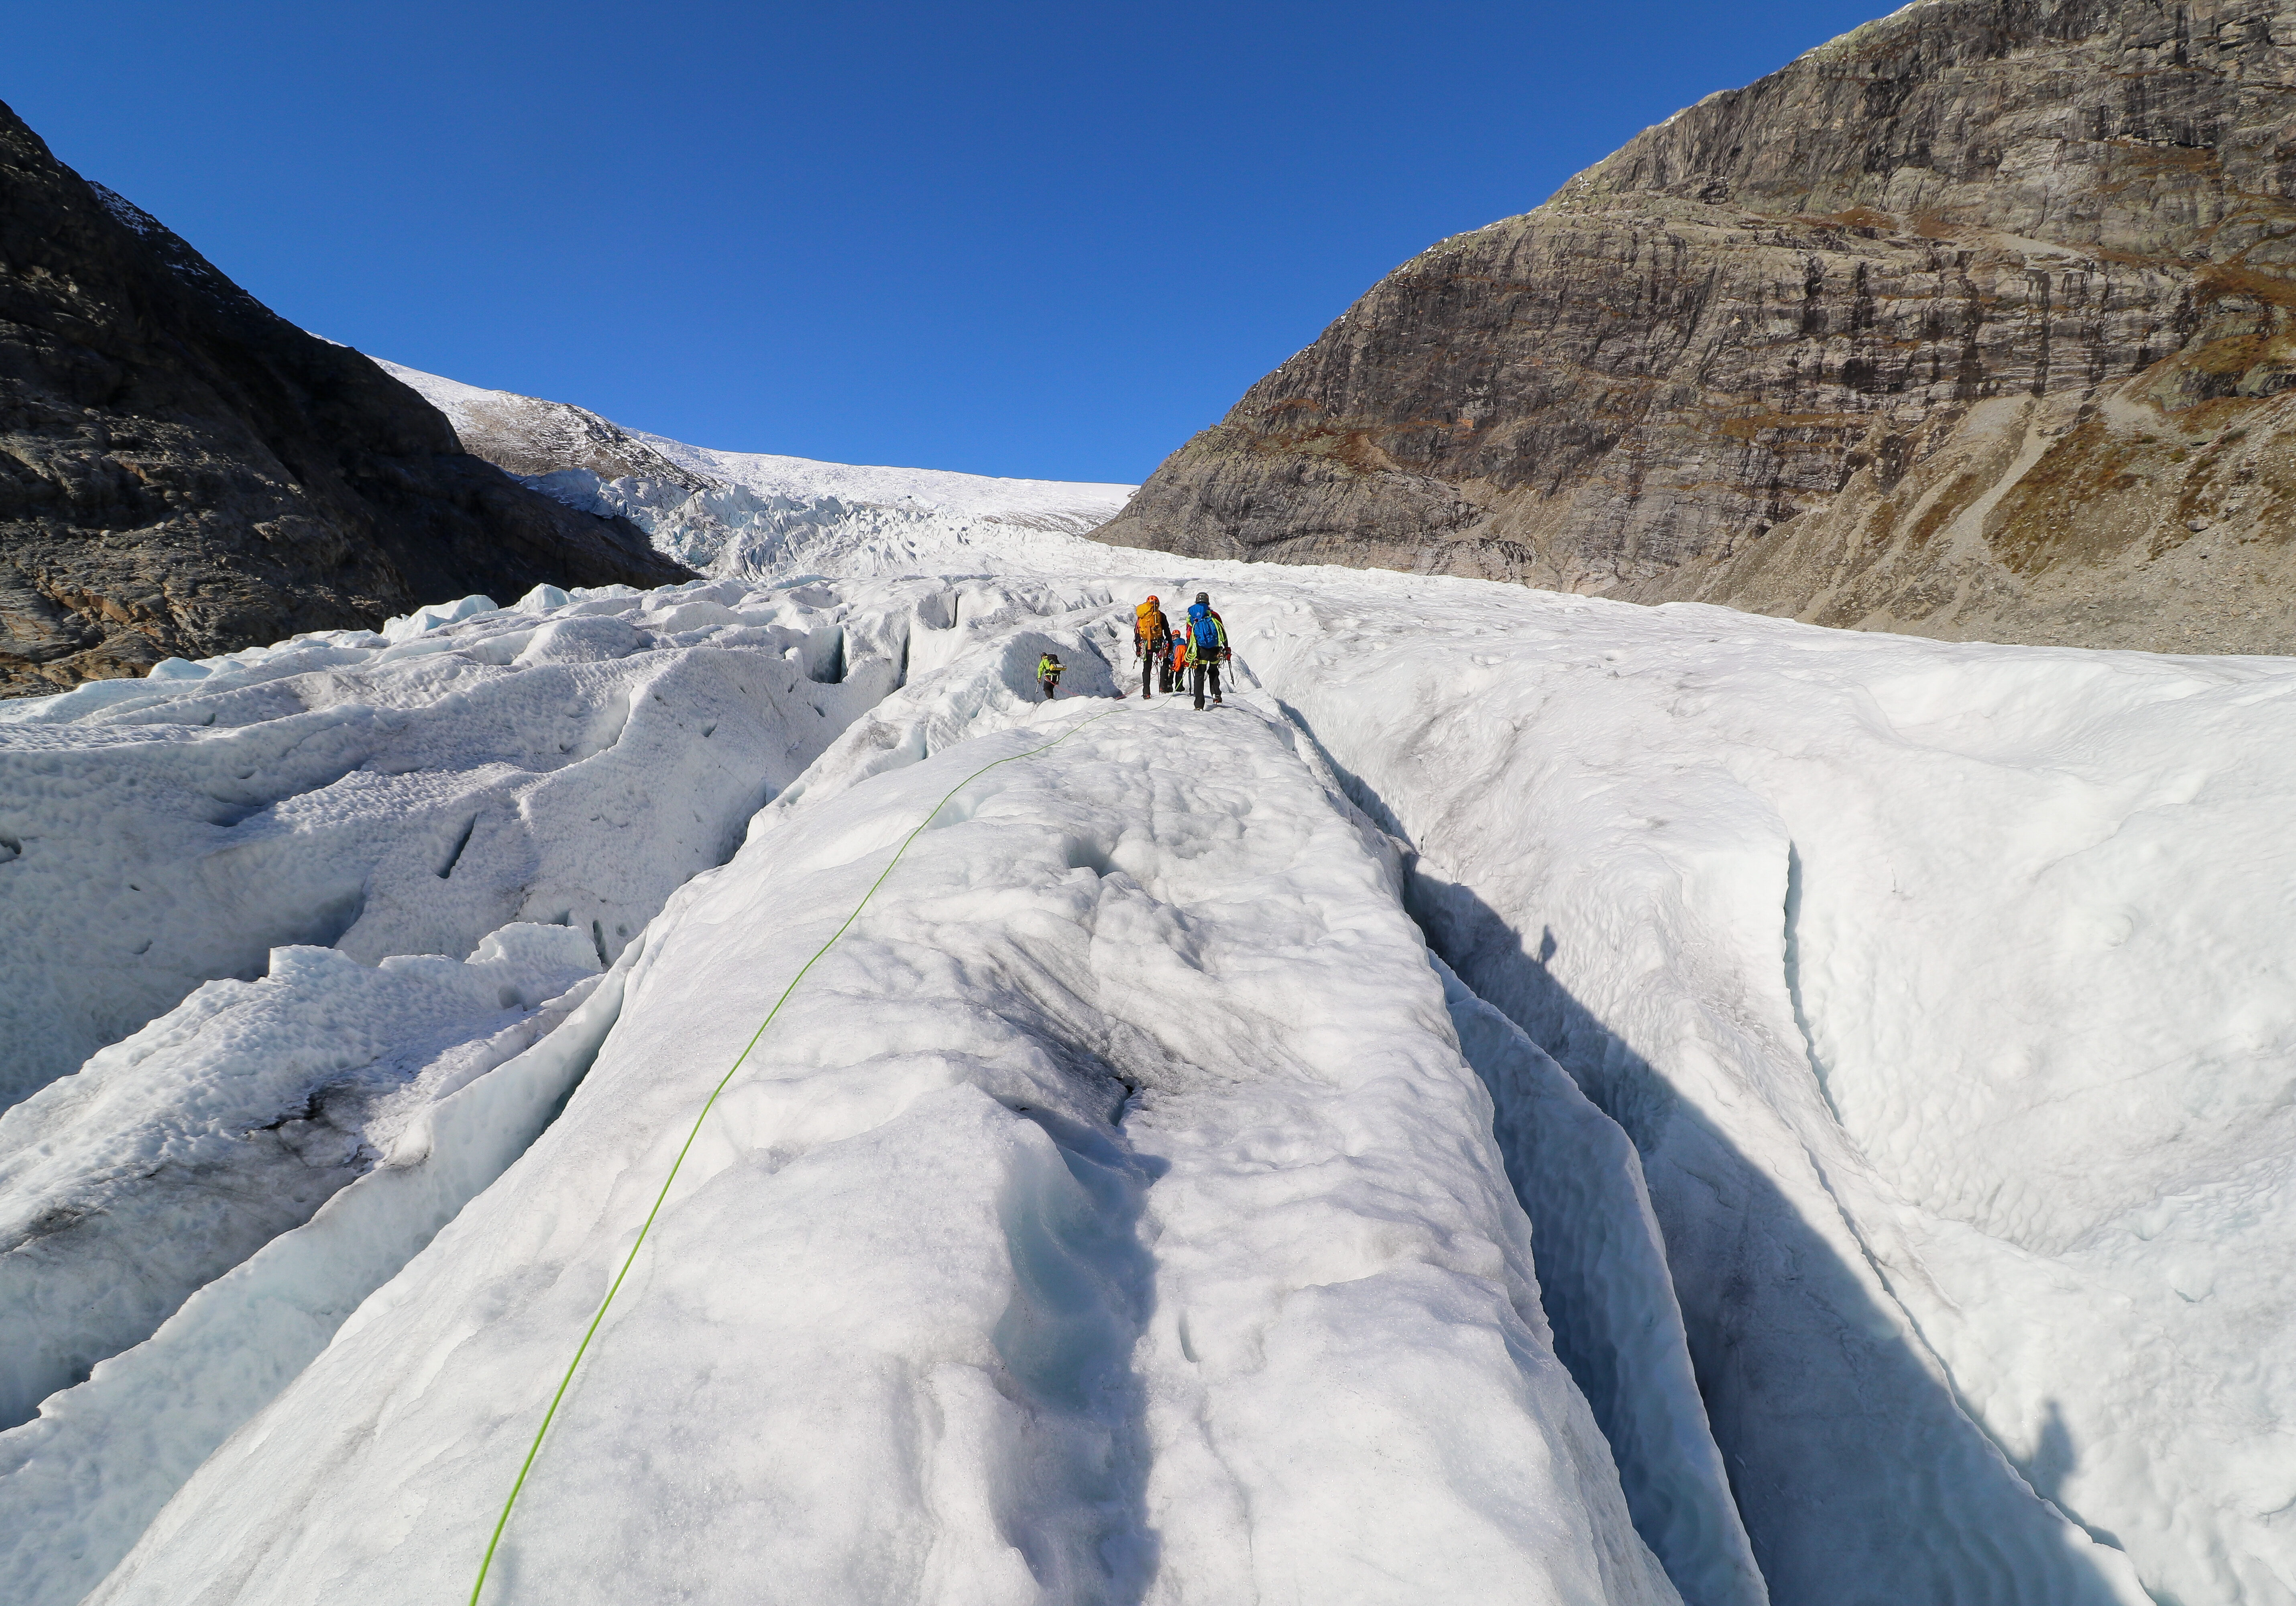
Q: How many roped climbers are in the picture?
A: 4